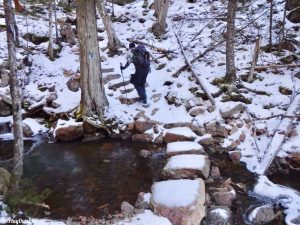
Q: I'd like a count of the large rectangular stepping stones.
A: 4